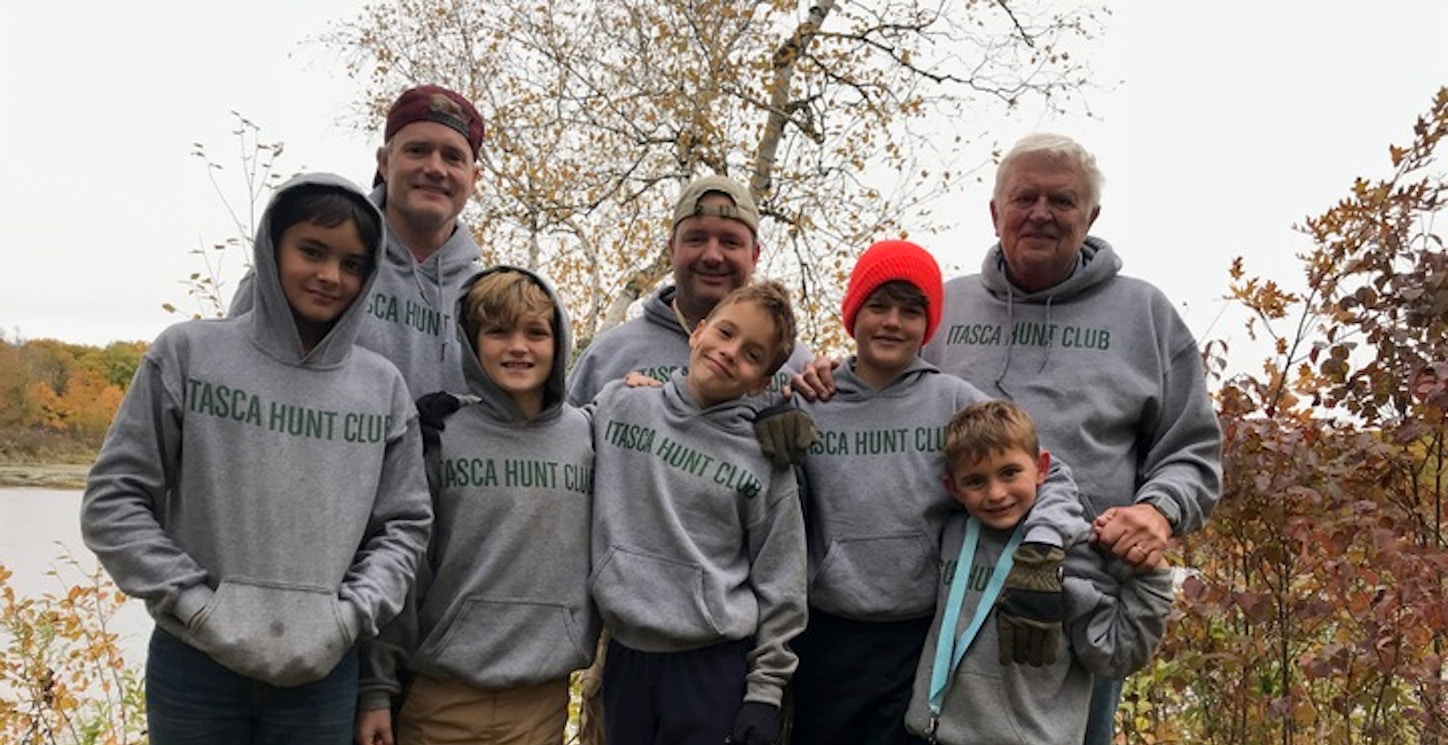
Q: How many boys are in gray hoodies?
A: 5